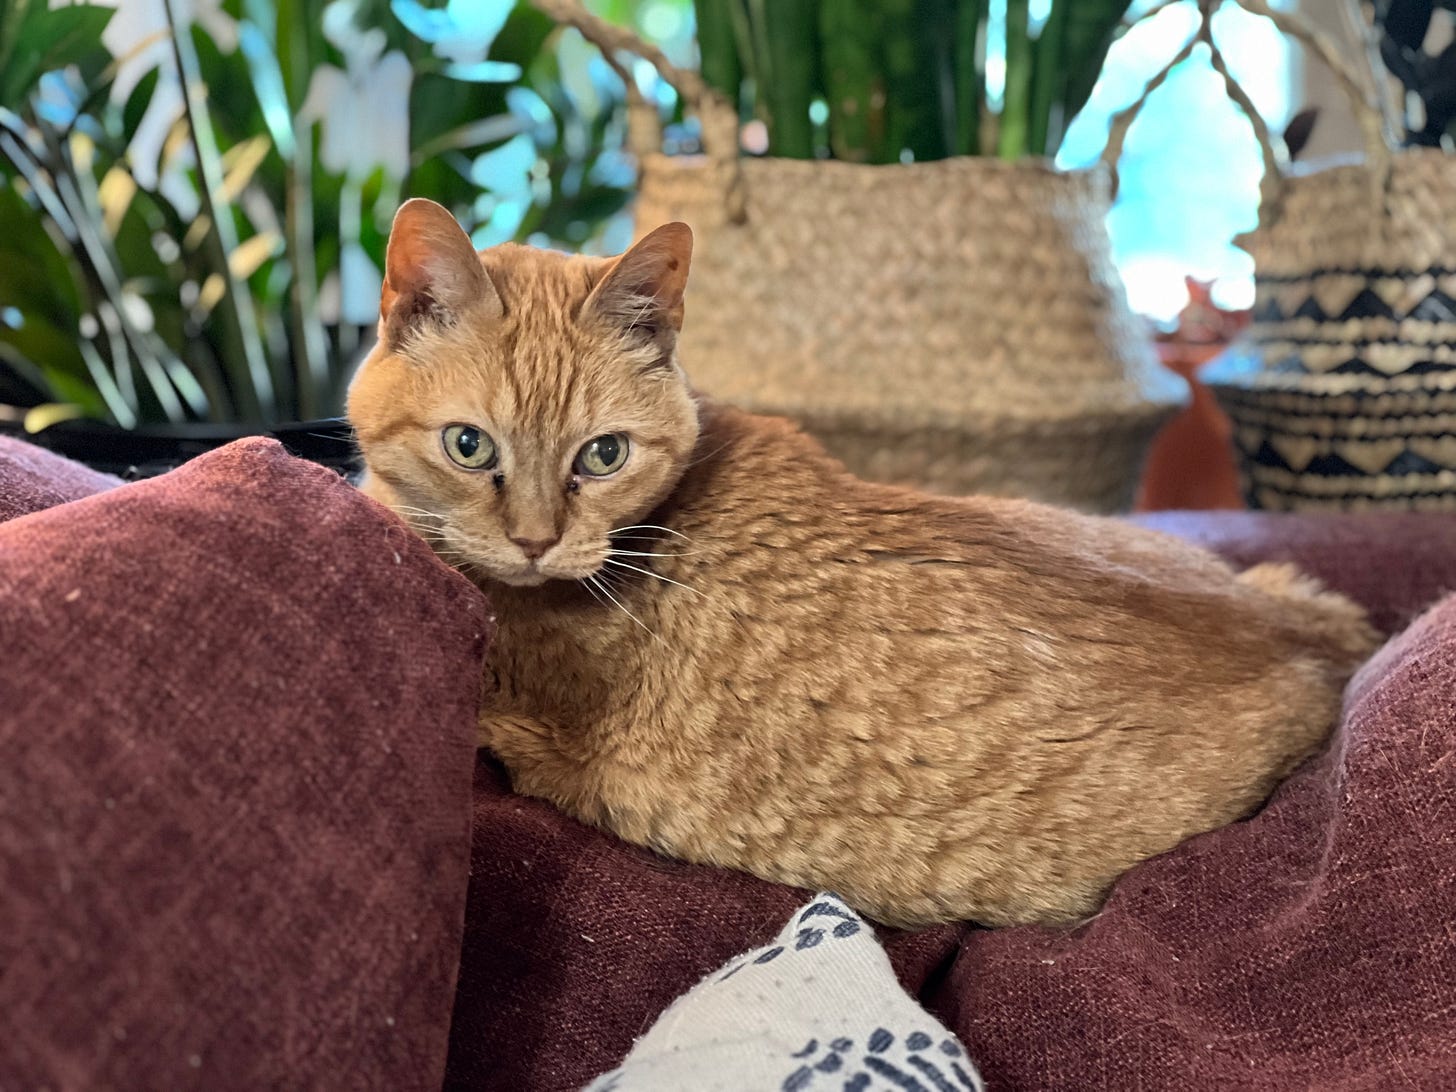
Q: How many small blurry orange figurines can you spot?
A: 1